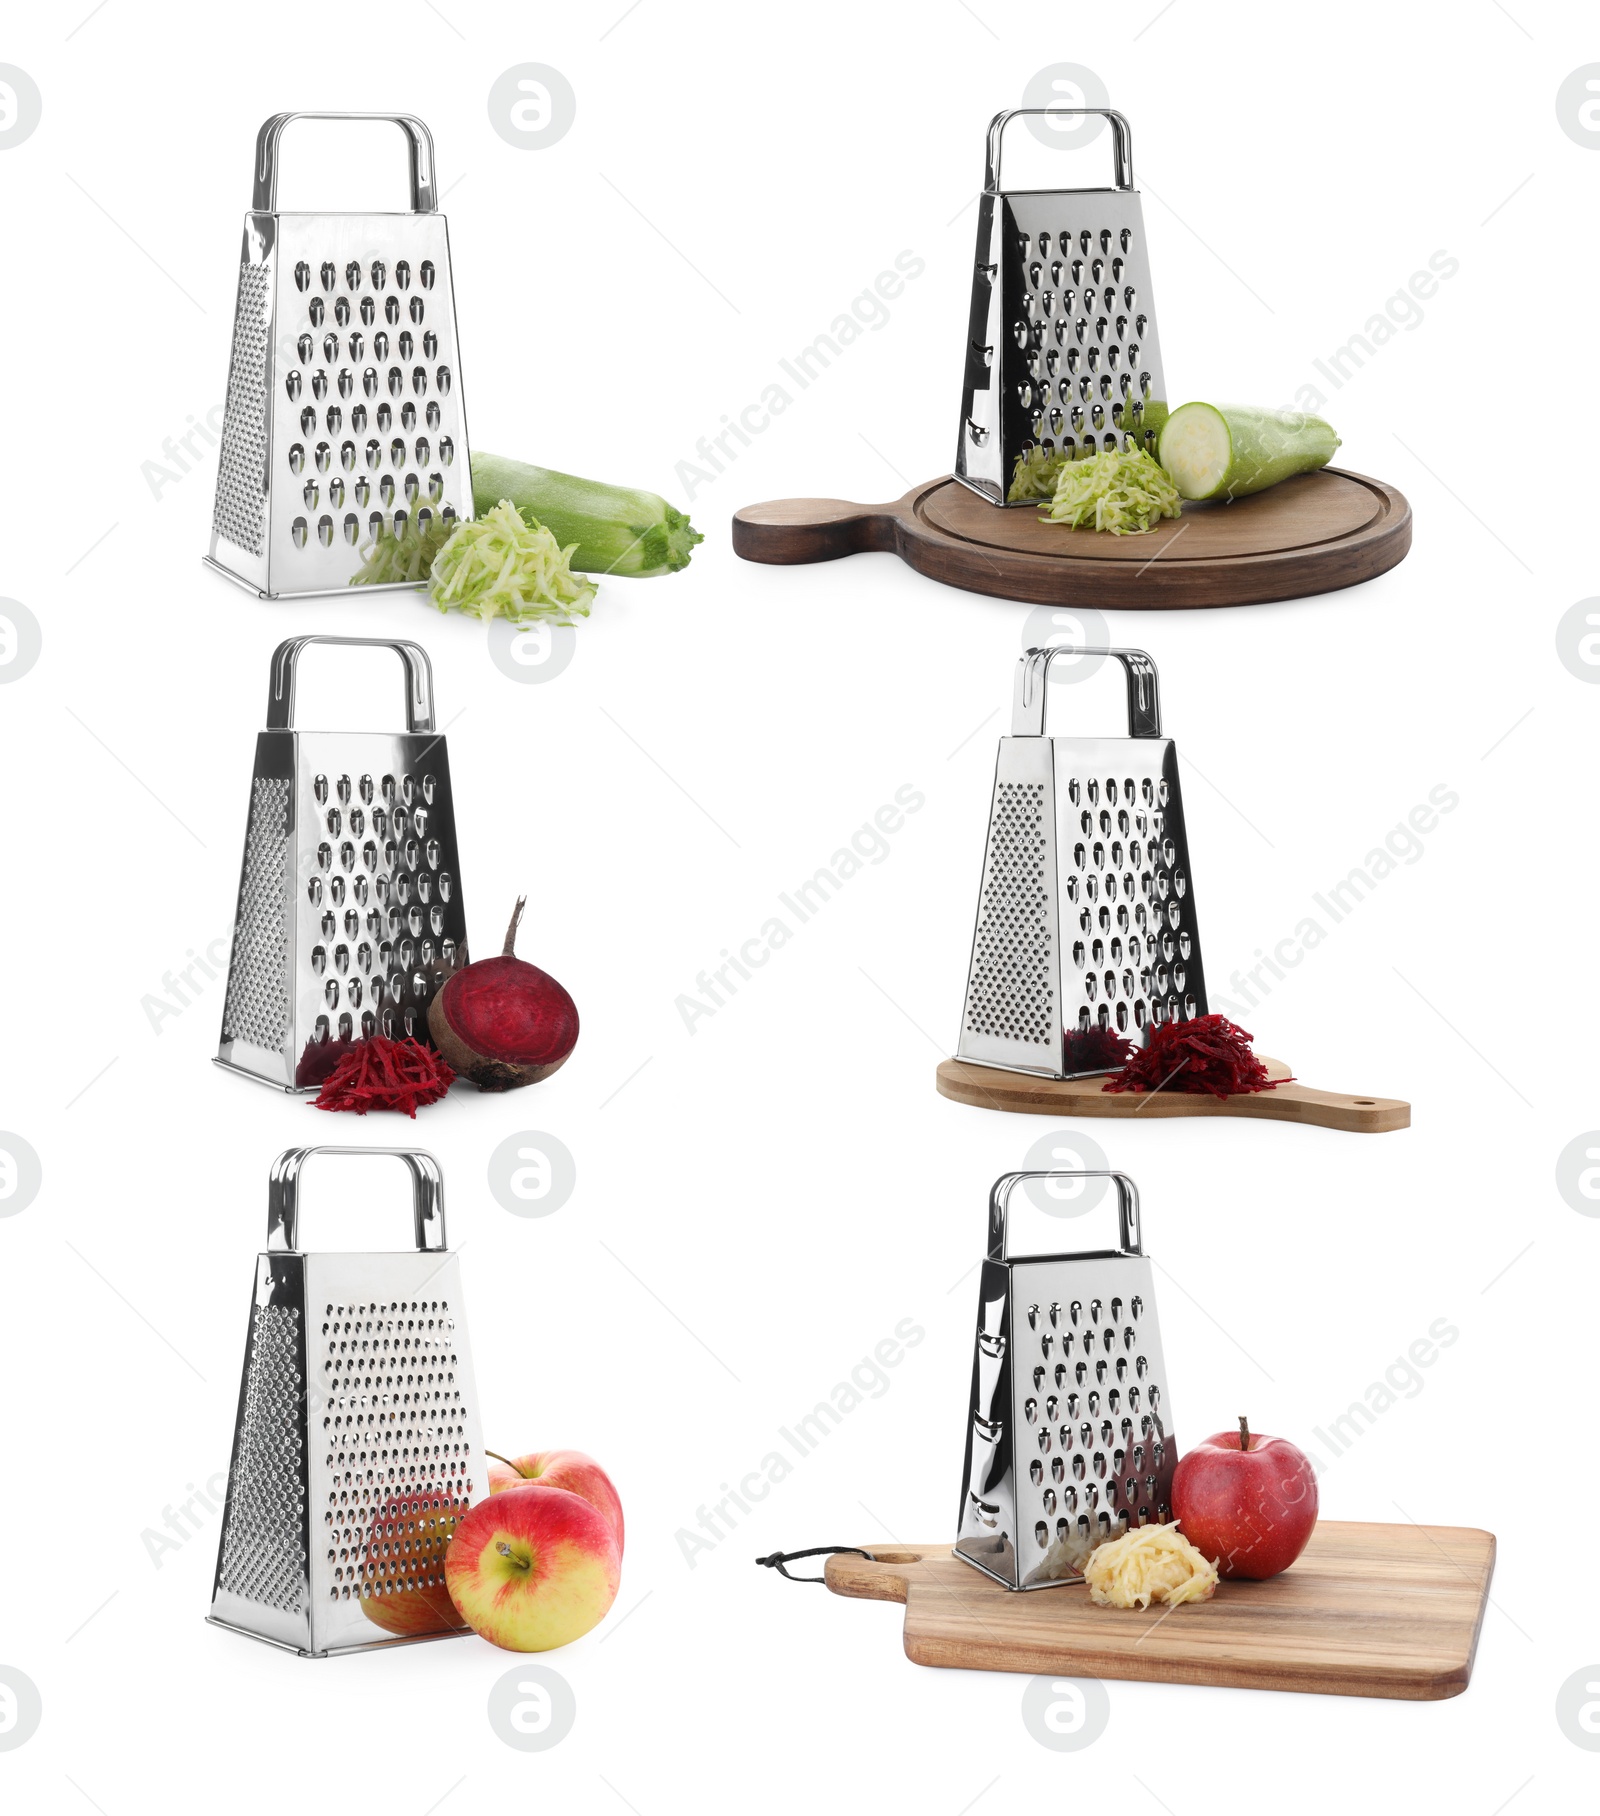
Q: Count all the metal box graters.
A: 6